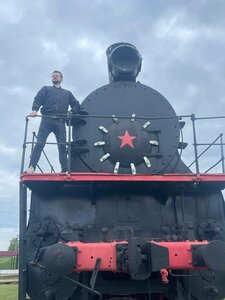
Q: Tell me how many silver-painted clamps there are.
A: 10